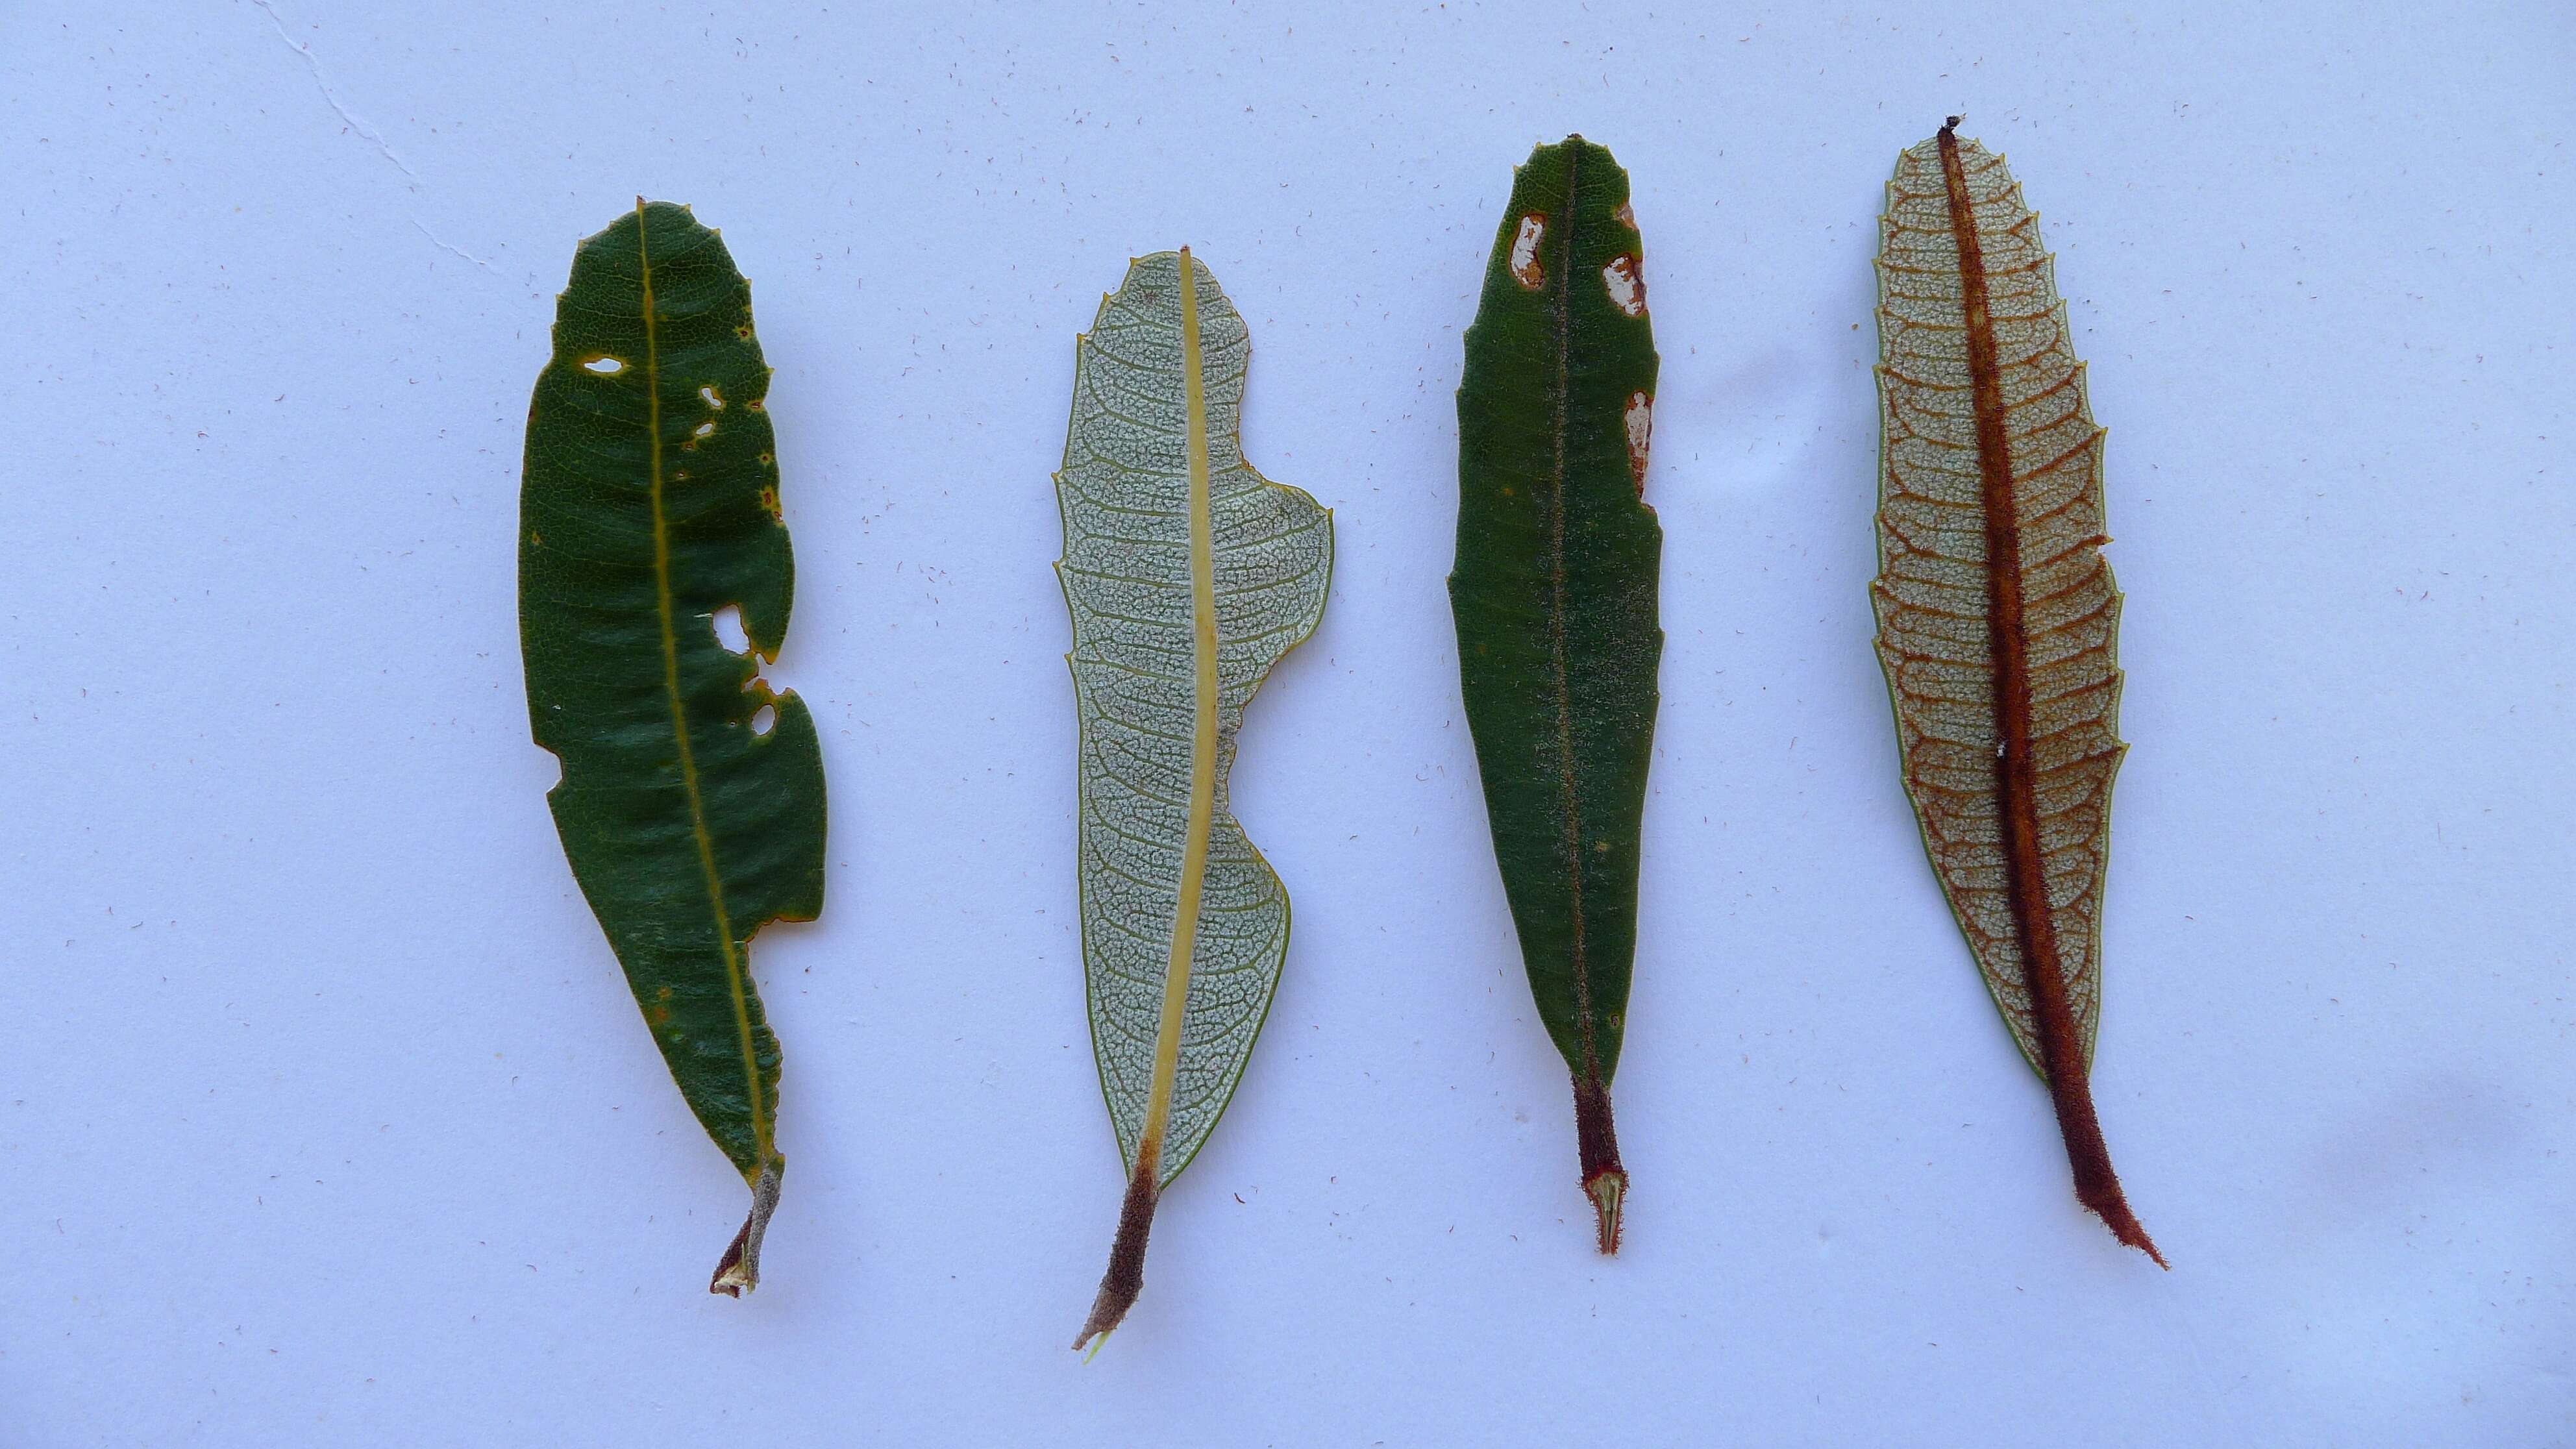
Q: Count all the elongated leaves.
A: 4